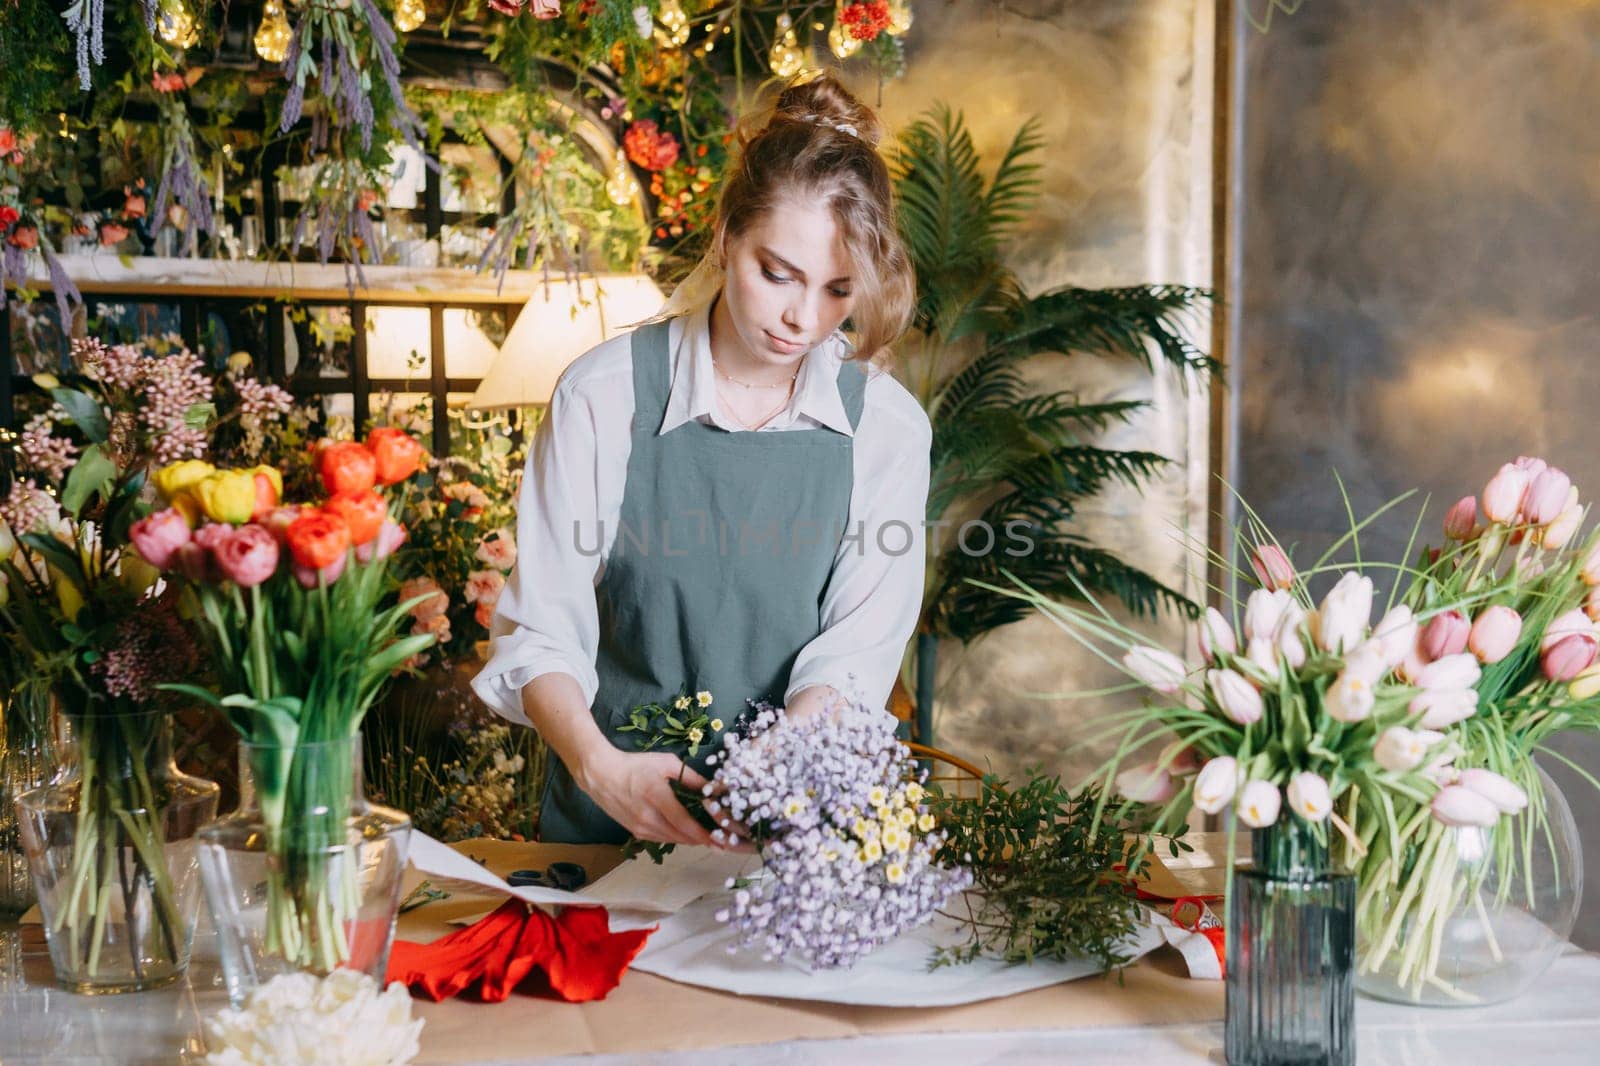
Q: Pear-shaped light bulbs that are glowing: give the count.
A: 8